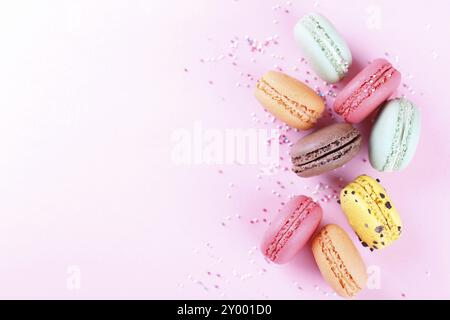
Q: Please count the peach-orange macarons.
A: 2